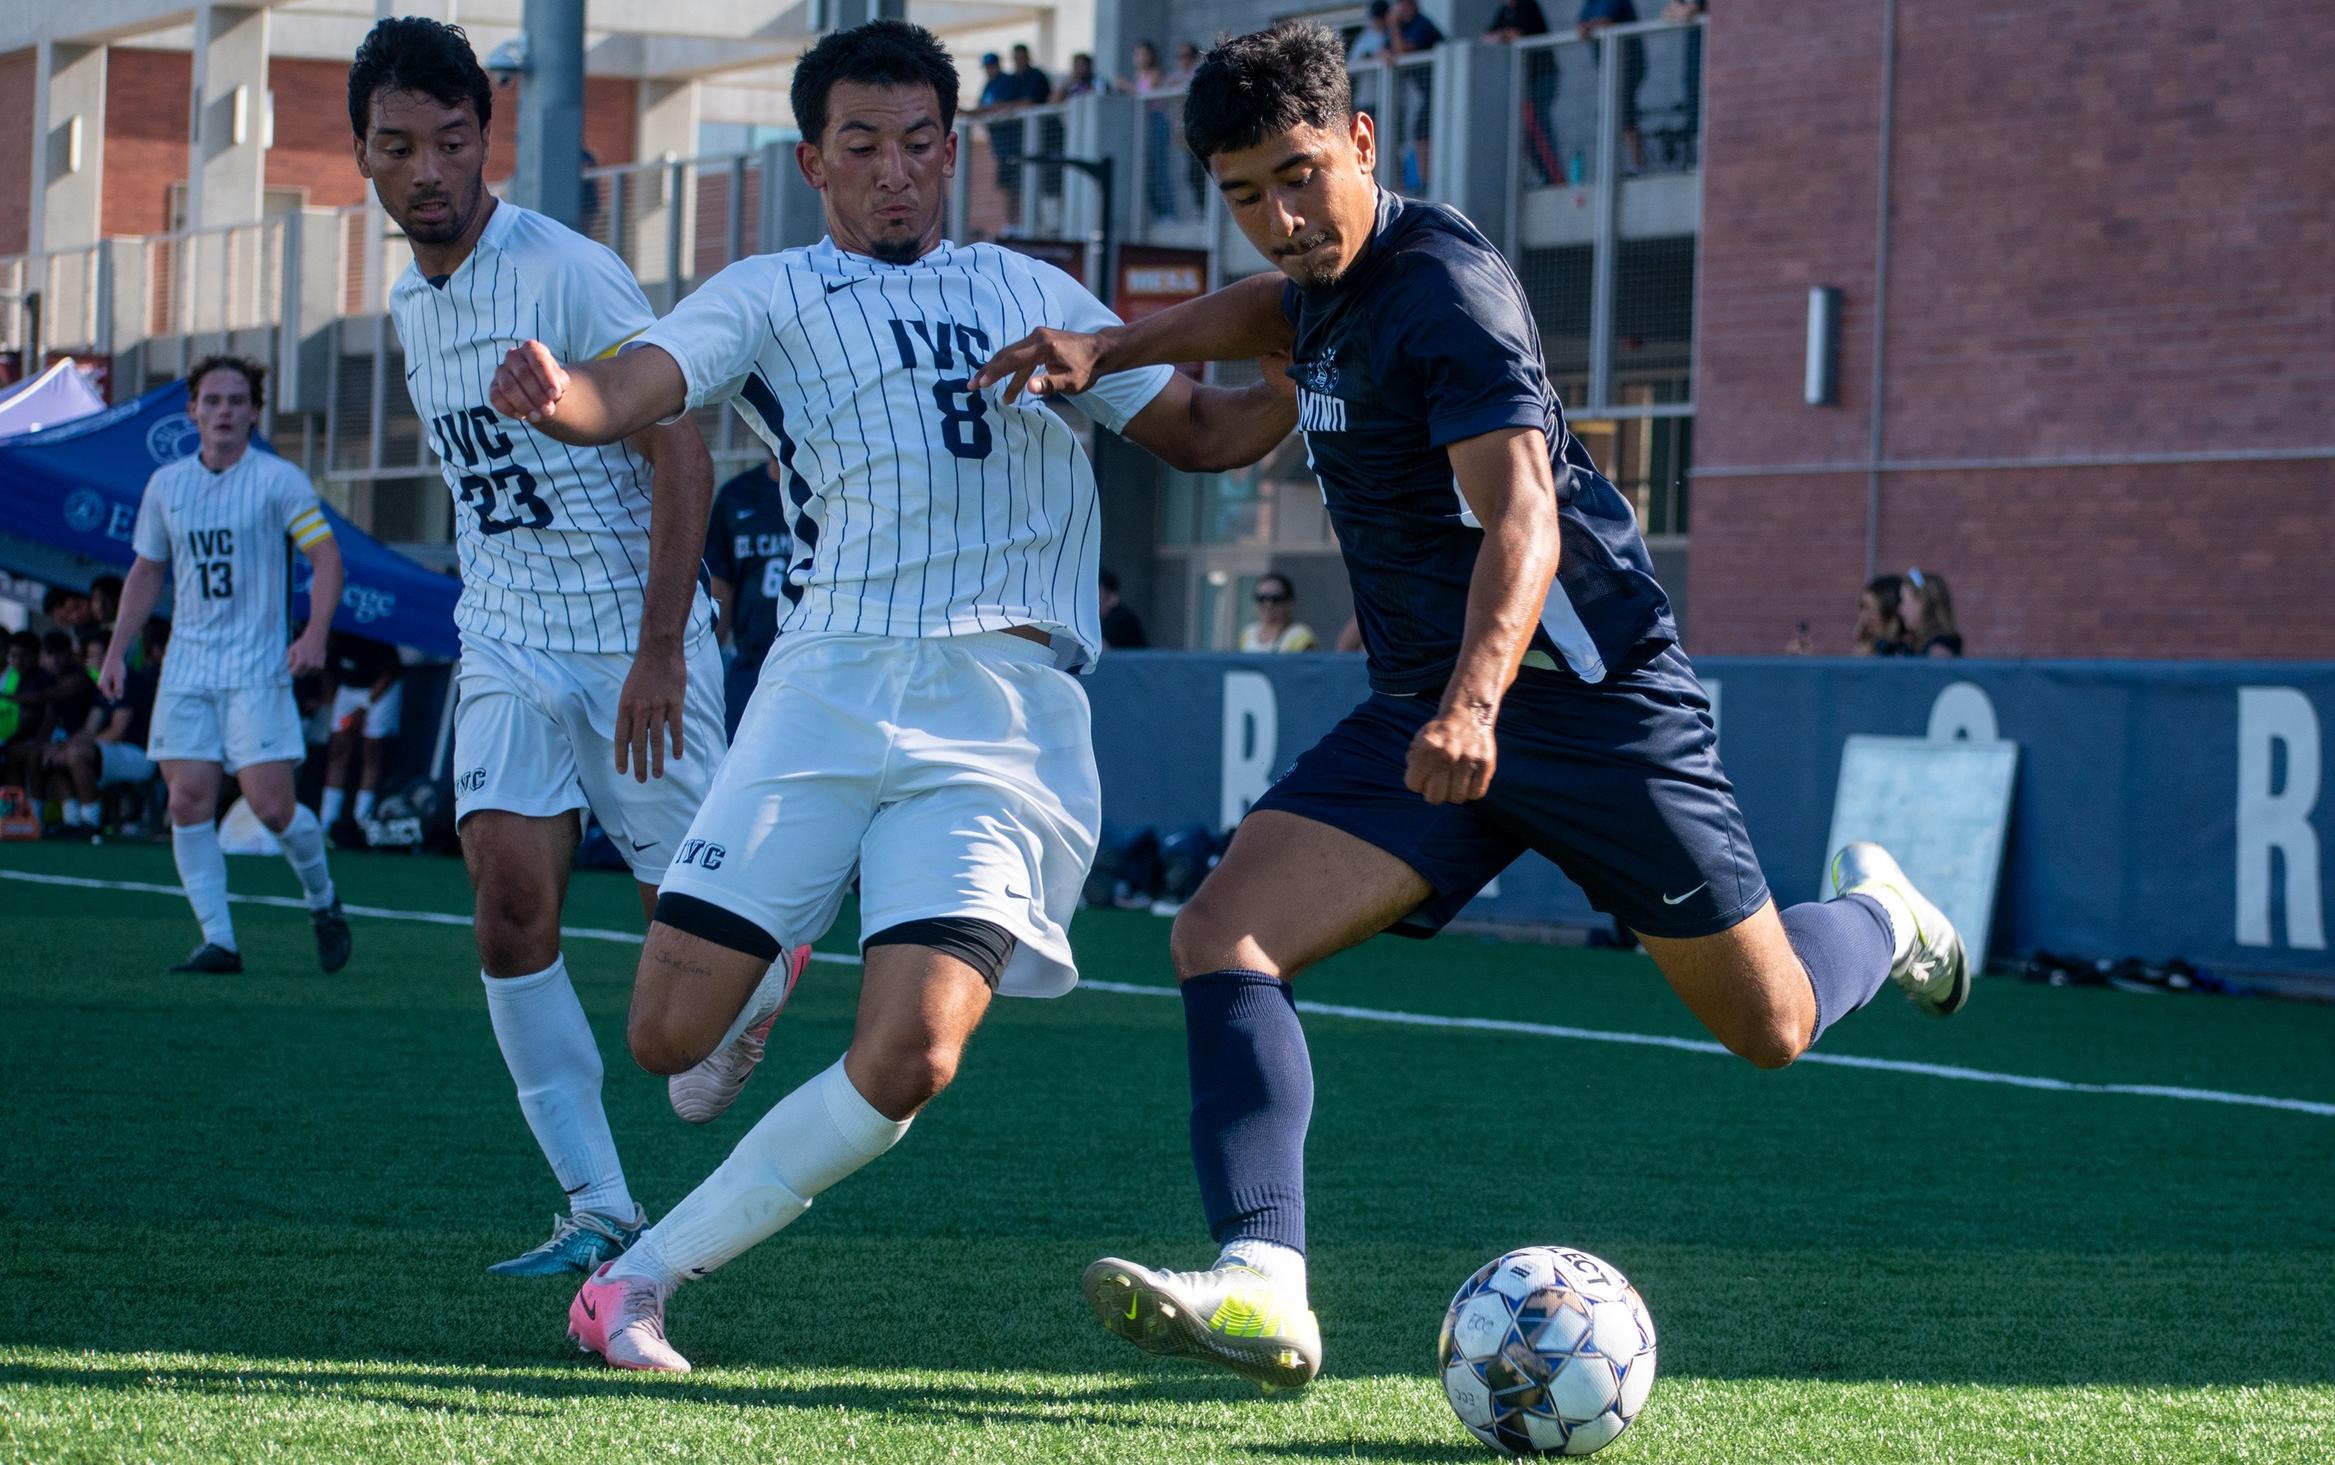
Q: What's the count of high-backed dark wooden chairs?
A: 0